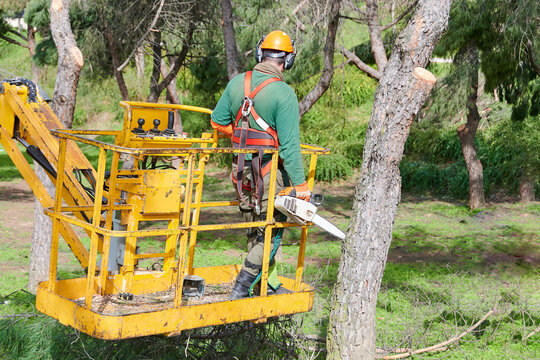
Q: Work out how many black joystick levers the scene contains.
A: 3